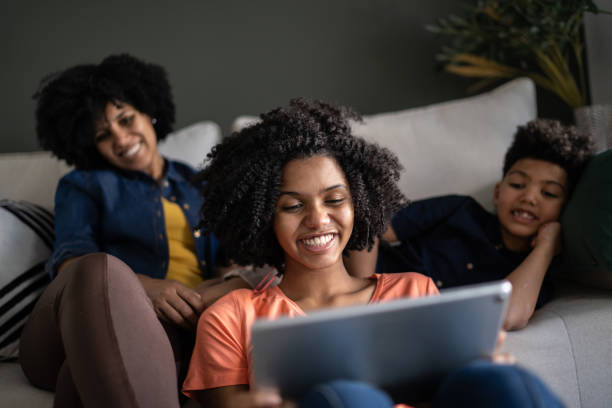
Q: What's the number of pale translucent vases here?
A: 1